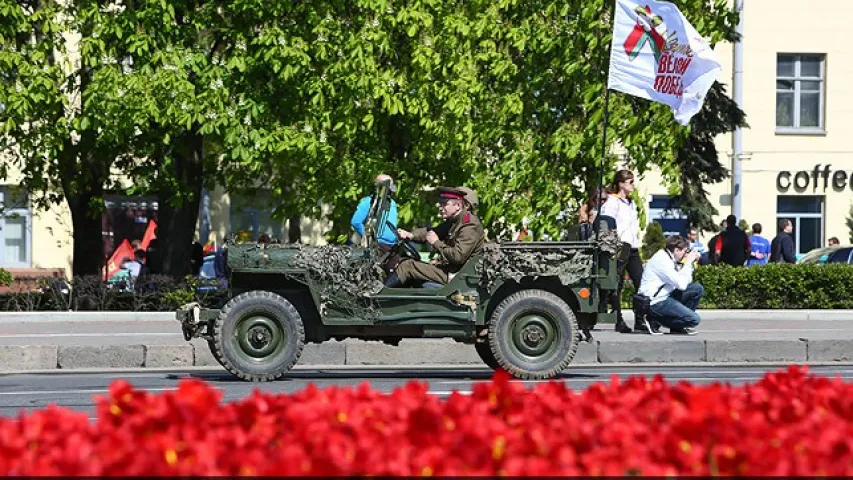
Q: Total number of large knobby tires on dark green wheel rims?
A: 2